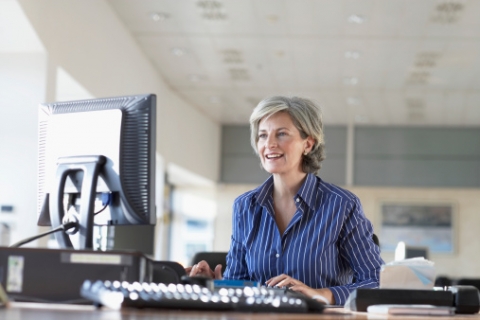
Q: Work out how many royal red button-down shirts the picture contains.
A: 0